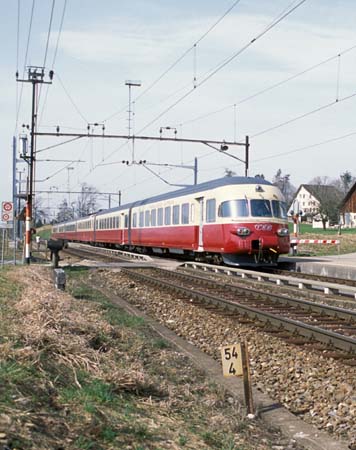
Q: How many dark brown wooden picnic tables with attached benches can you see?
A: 0